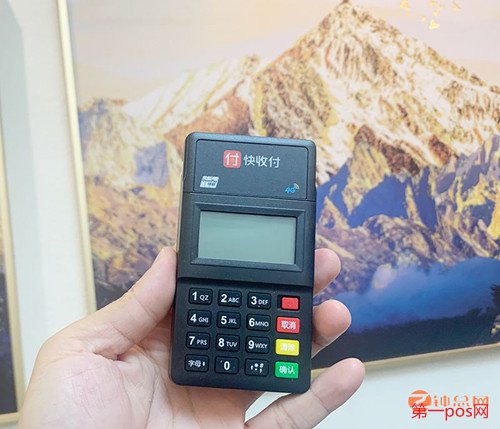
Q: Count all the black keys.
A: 12